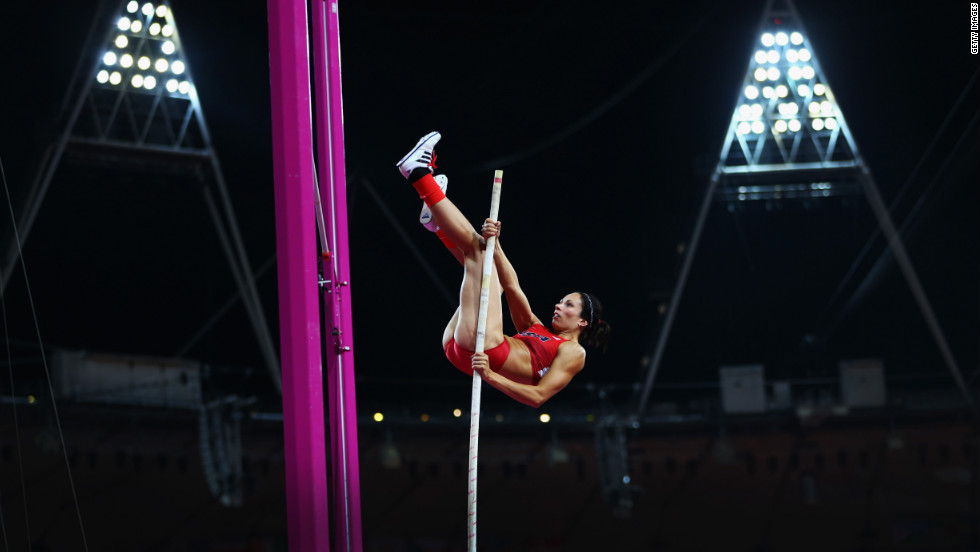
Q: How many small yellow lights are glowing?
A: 3